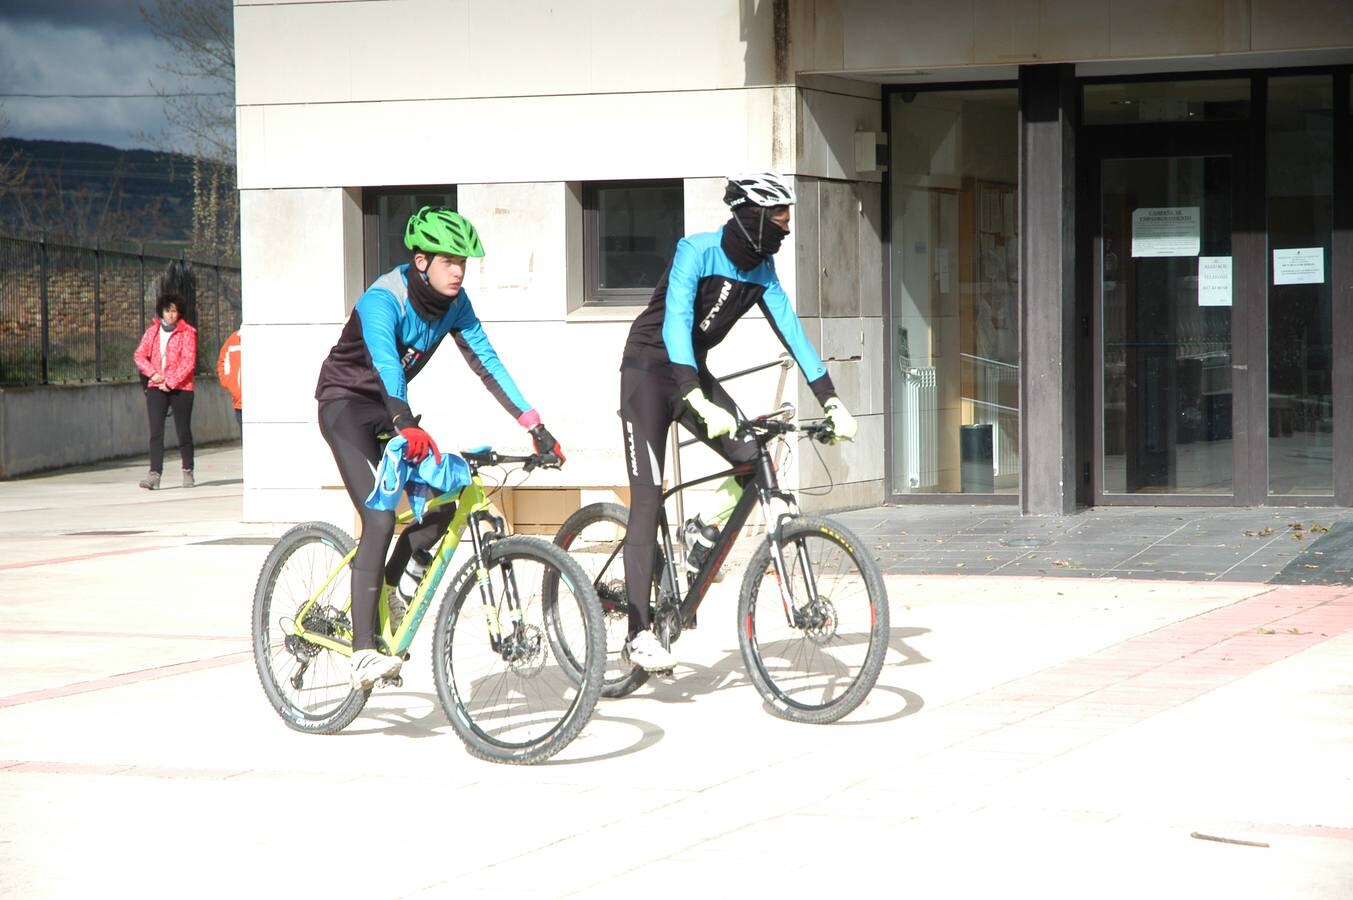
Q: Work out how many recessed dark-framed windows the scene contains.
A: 2